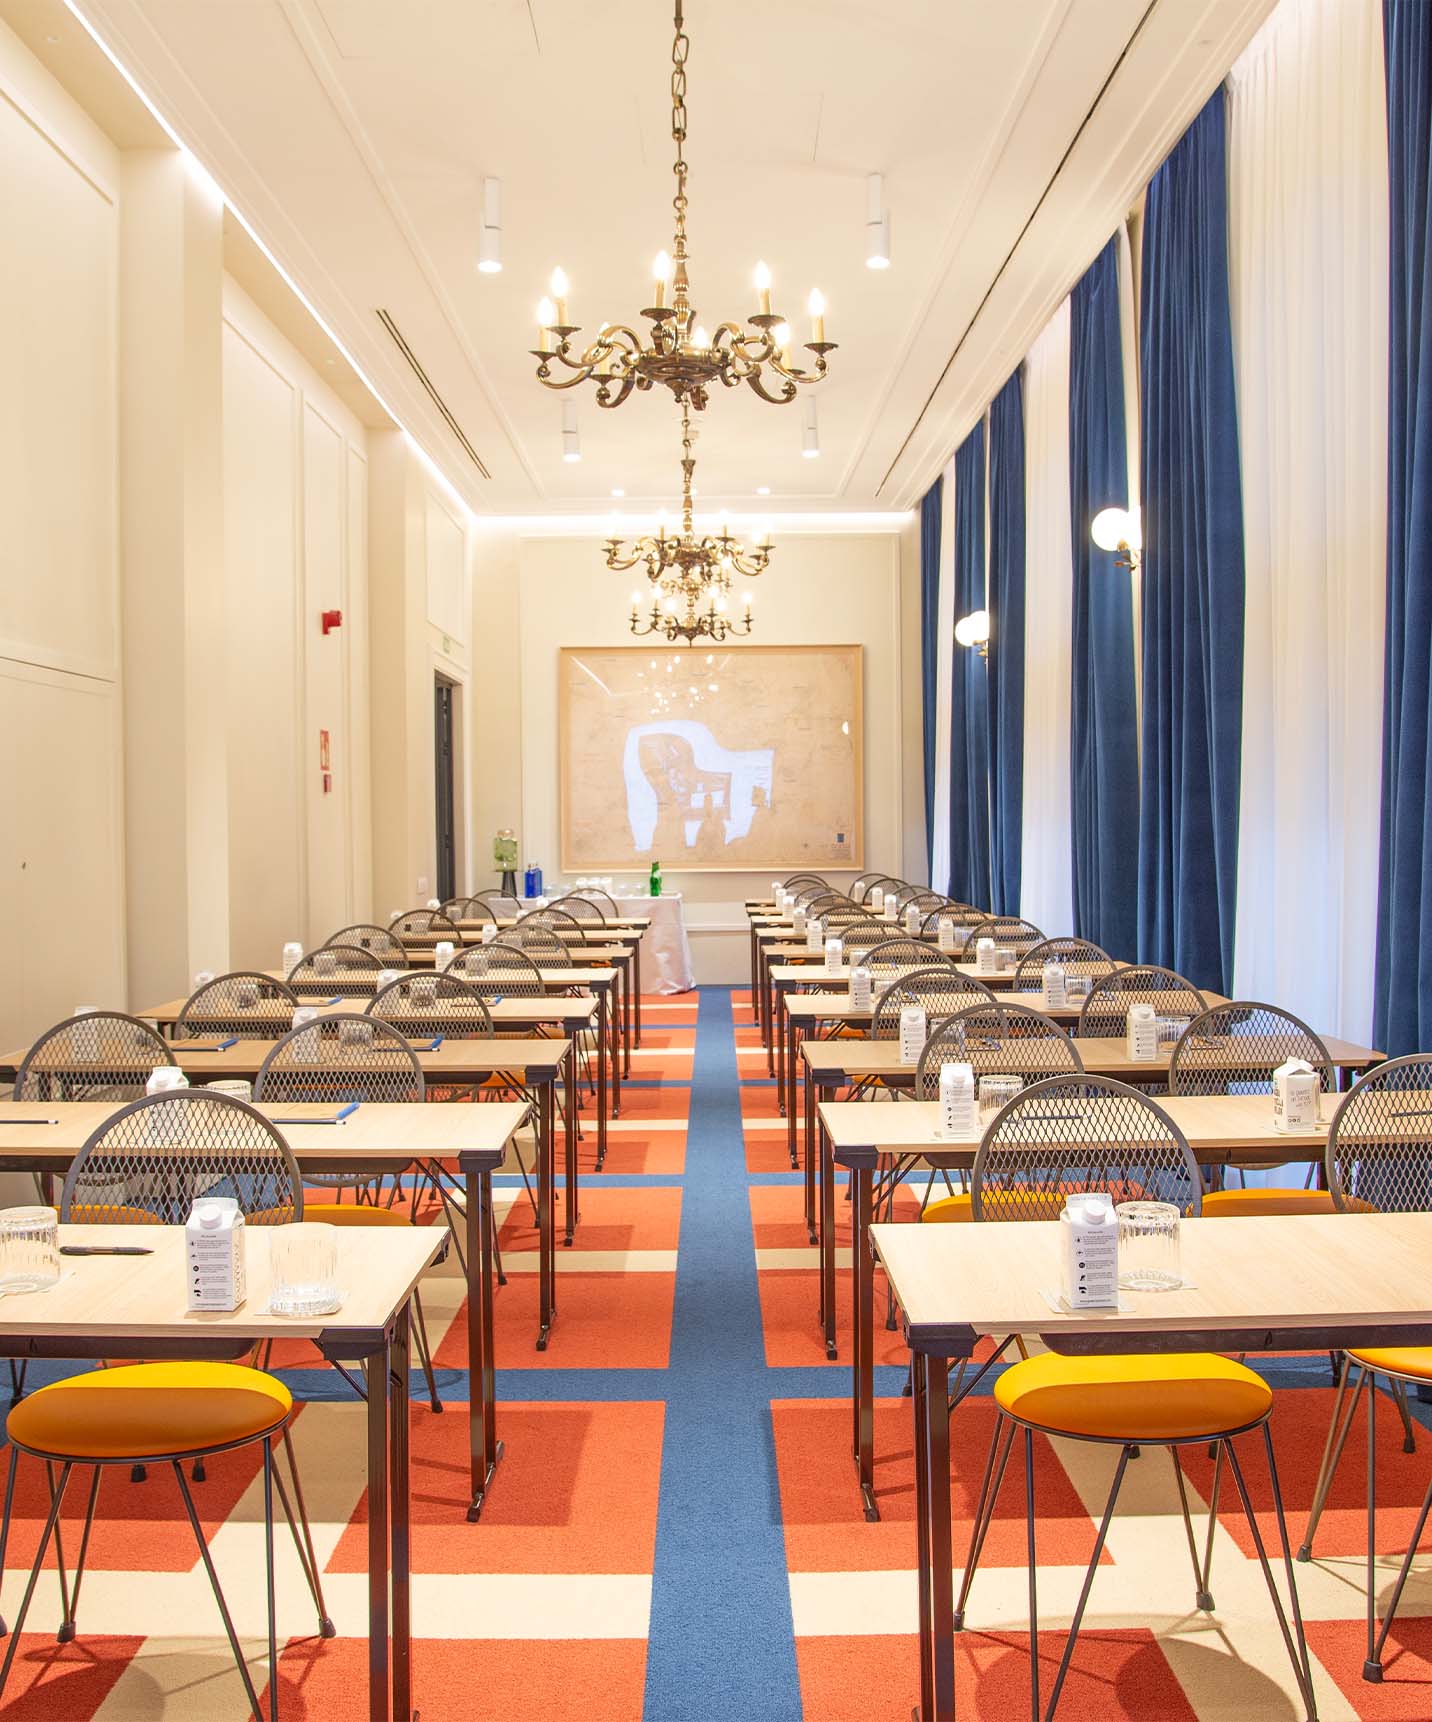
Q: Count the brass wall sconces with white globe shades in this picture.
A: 2